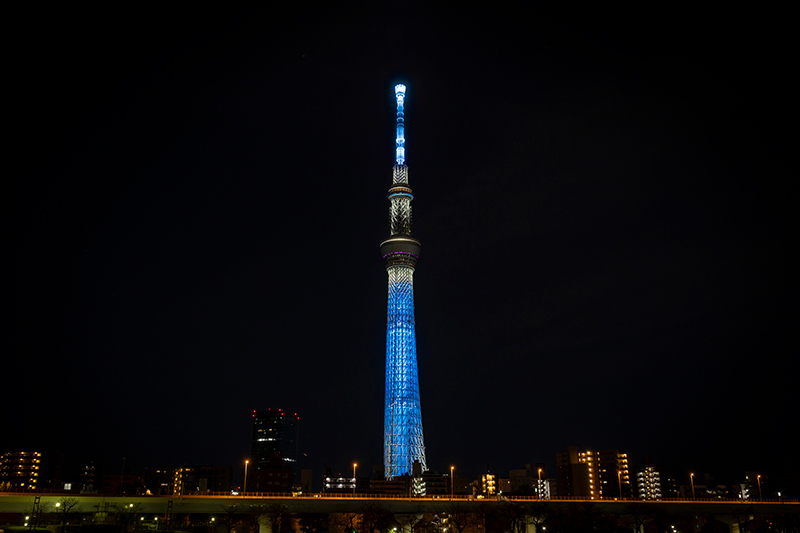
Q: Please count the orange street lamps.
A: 7